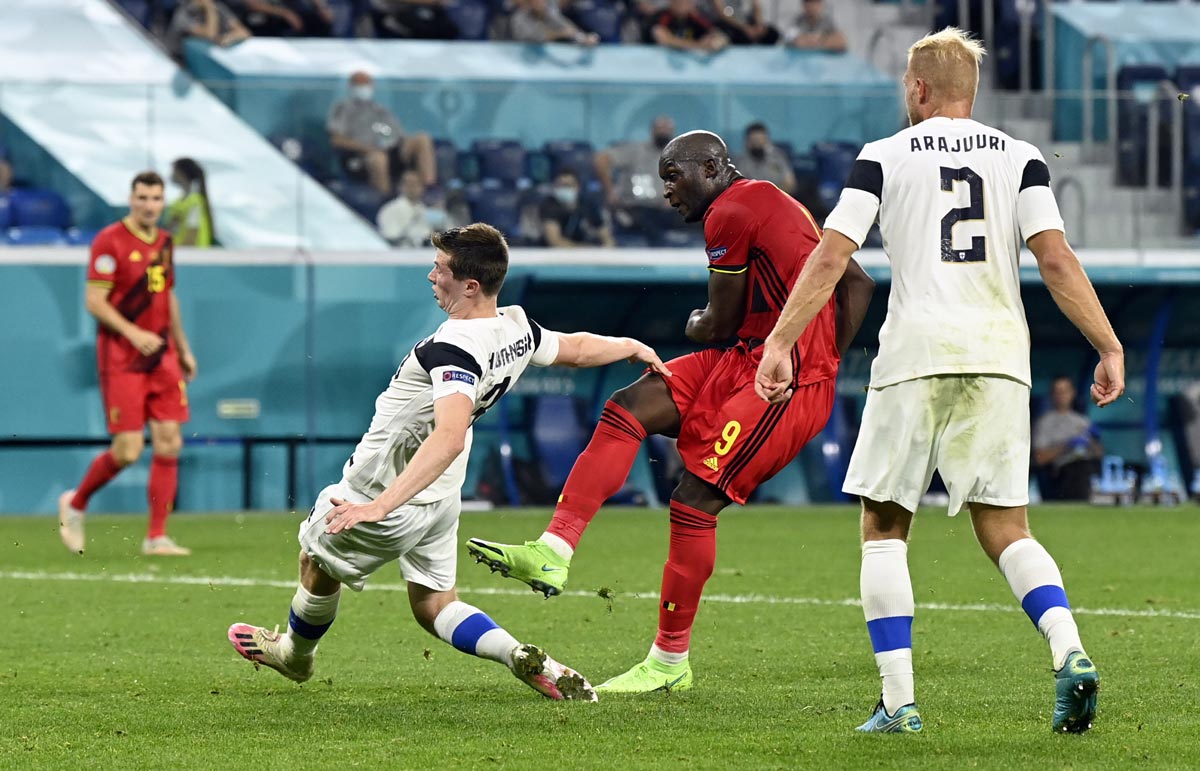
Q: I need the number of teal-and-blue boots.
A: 2